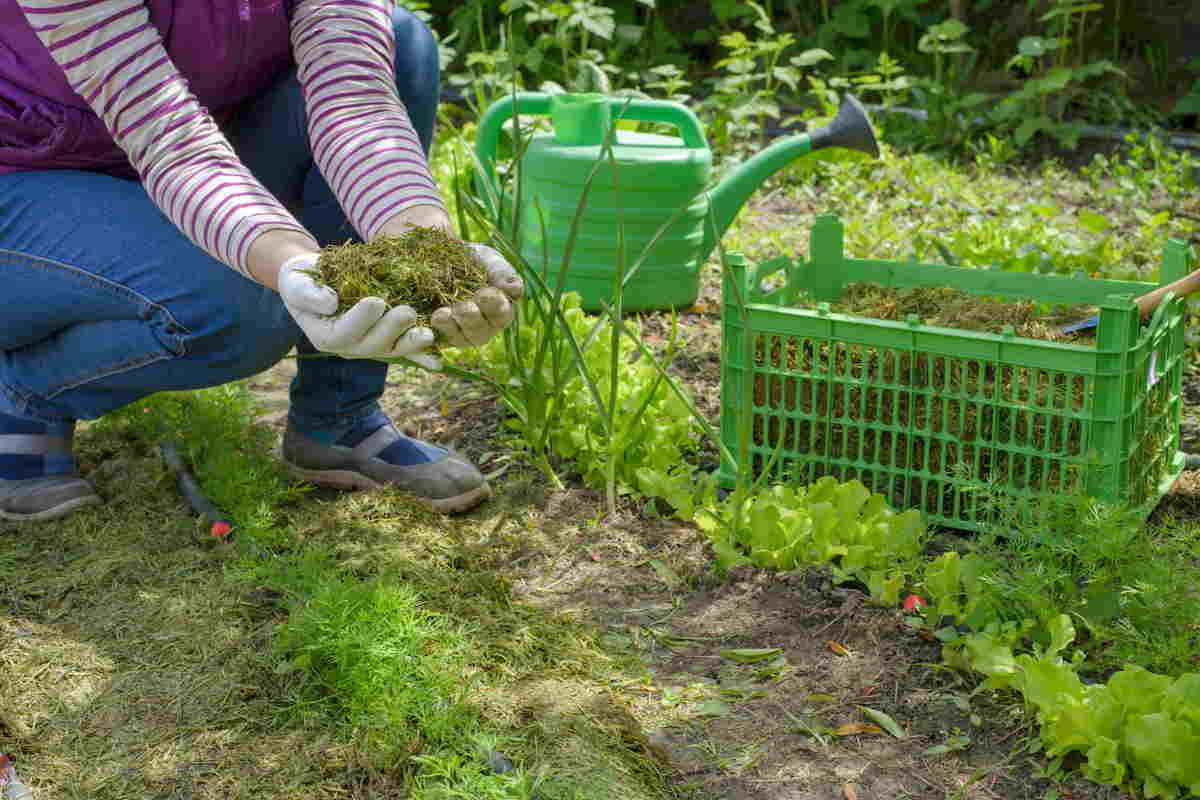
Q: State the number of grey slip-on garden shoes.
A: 2